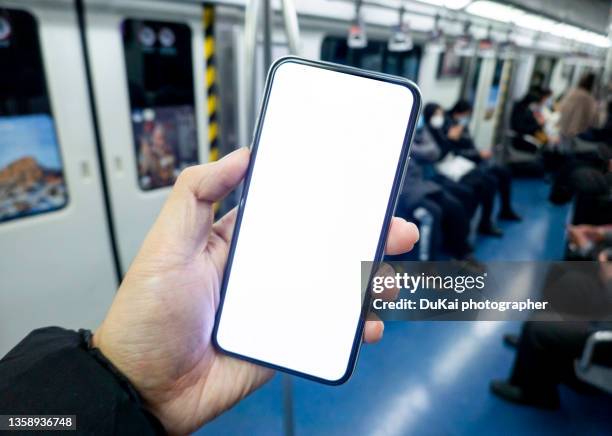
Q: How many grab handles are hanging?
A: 6